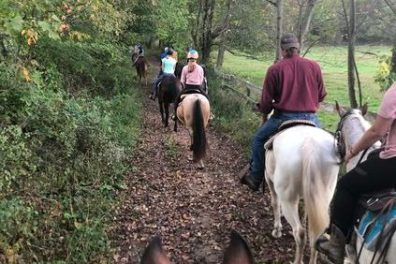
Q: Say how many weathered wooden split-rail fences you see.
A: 1